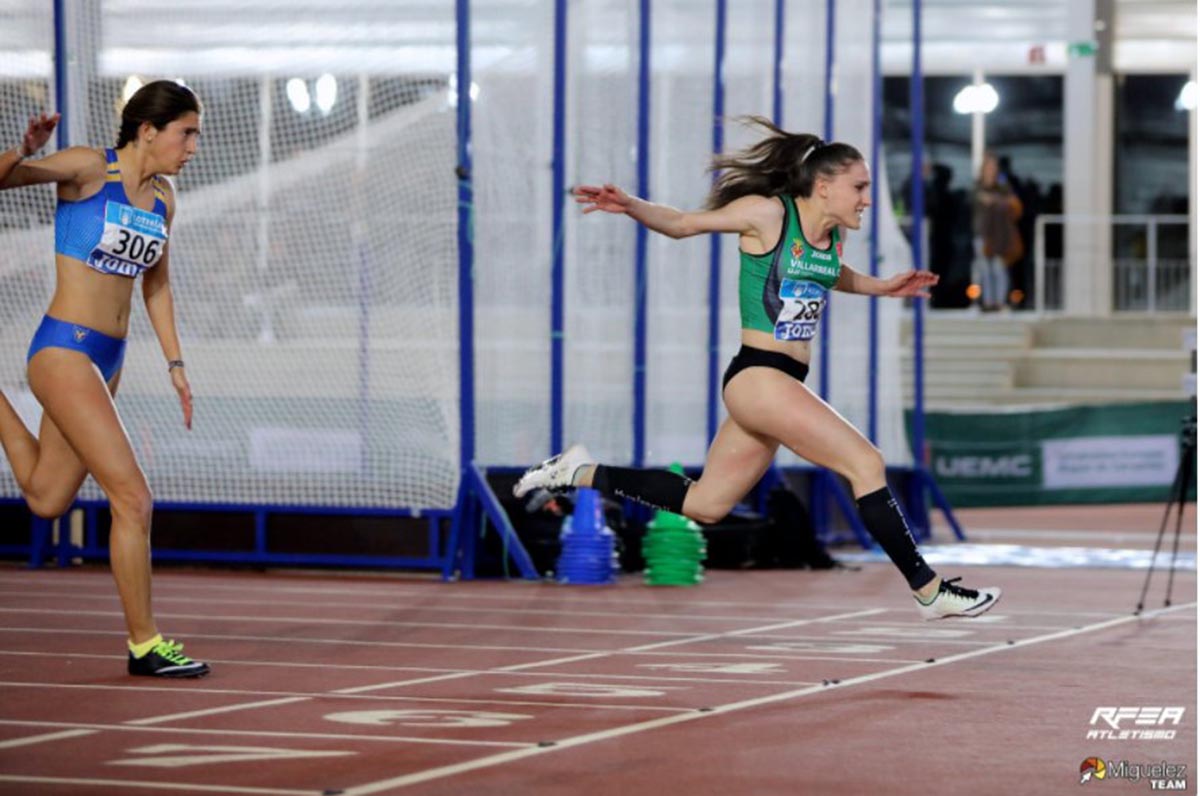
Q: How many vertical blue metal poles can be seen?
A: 9